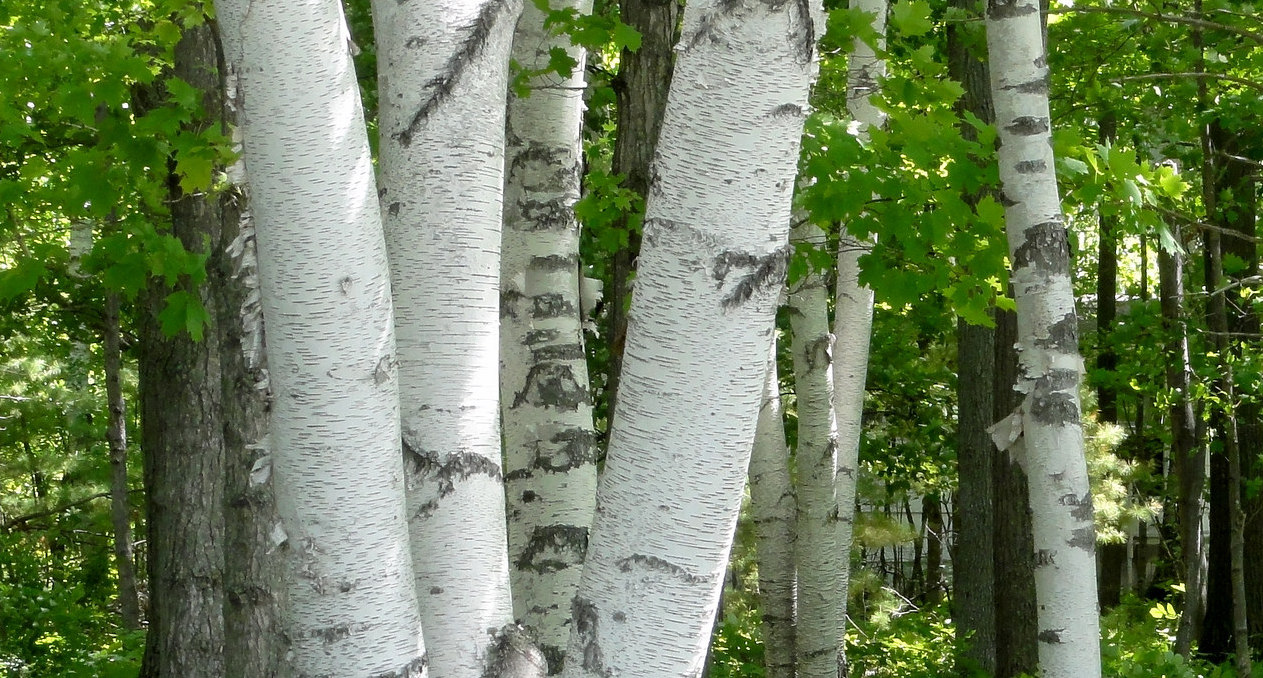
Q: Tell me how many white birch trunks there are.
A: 8